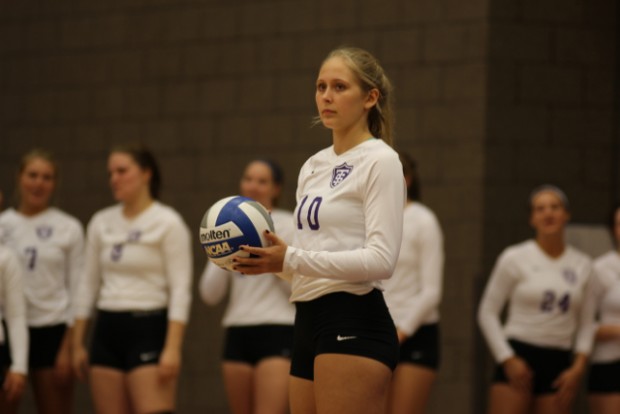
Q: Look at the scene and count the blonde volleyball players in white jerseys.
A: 2